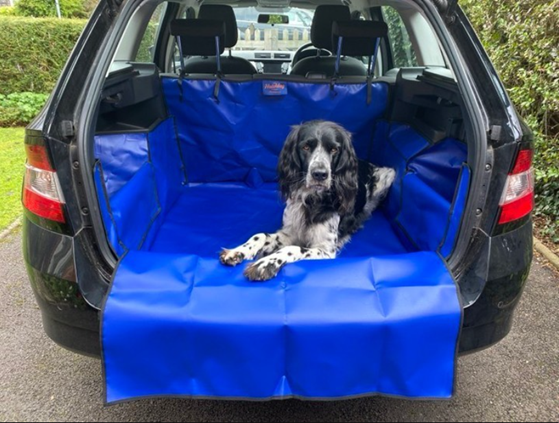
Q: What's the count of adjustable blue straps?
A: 4